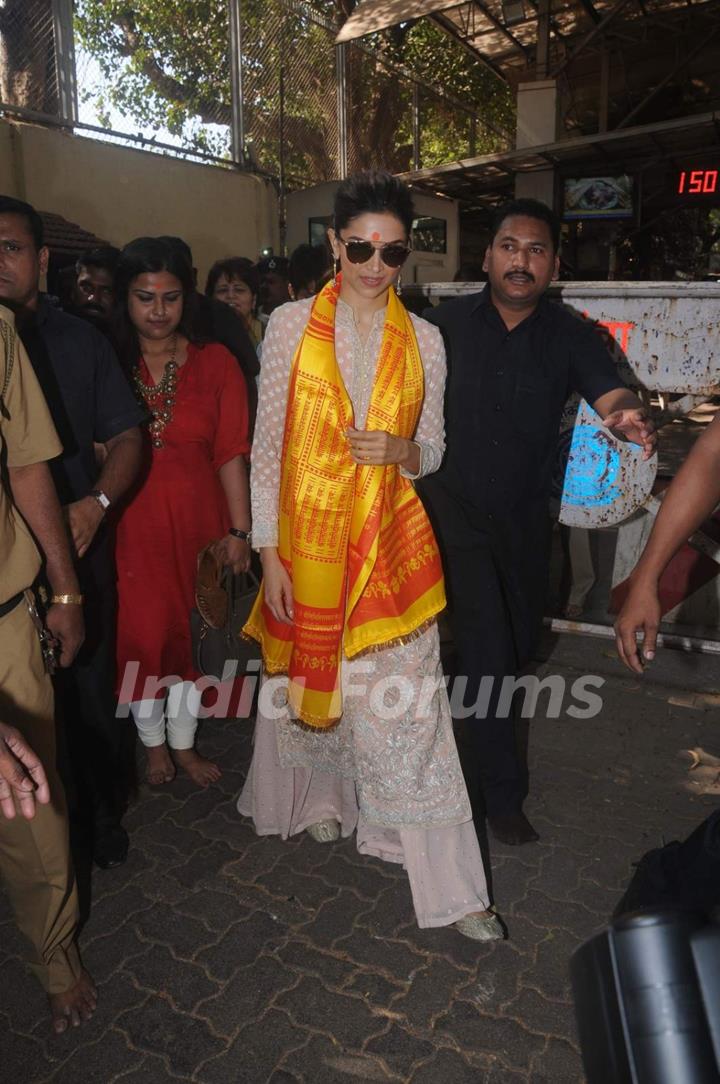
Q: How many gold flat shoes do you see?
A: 2